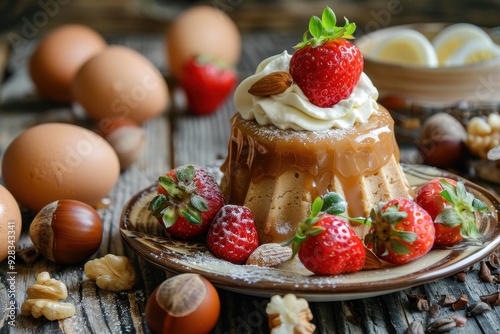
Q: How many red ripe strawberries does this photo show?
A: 7